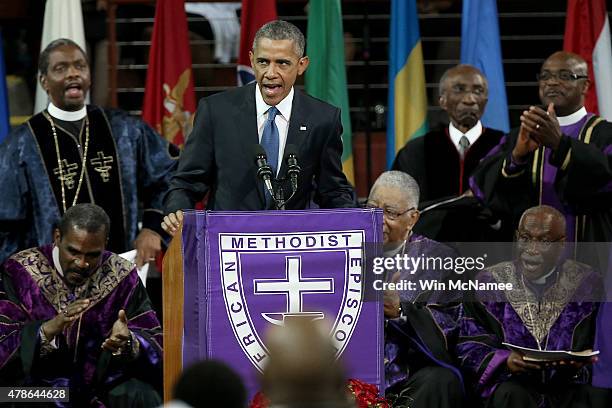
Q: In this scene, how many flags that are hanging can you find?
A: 8